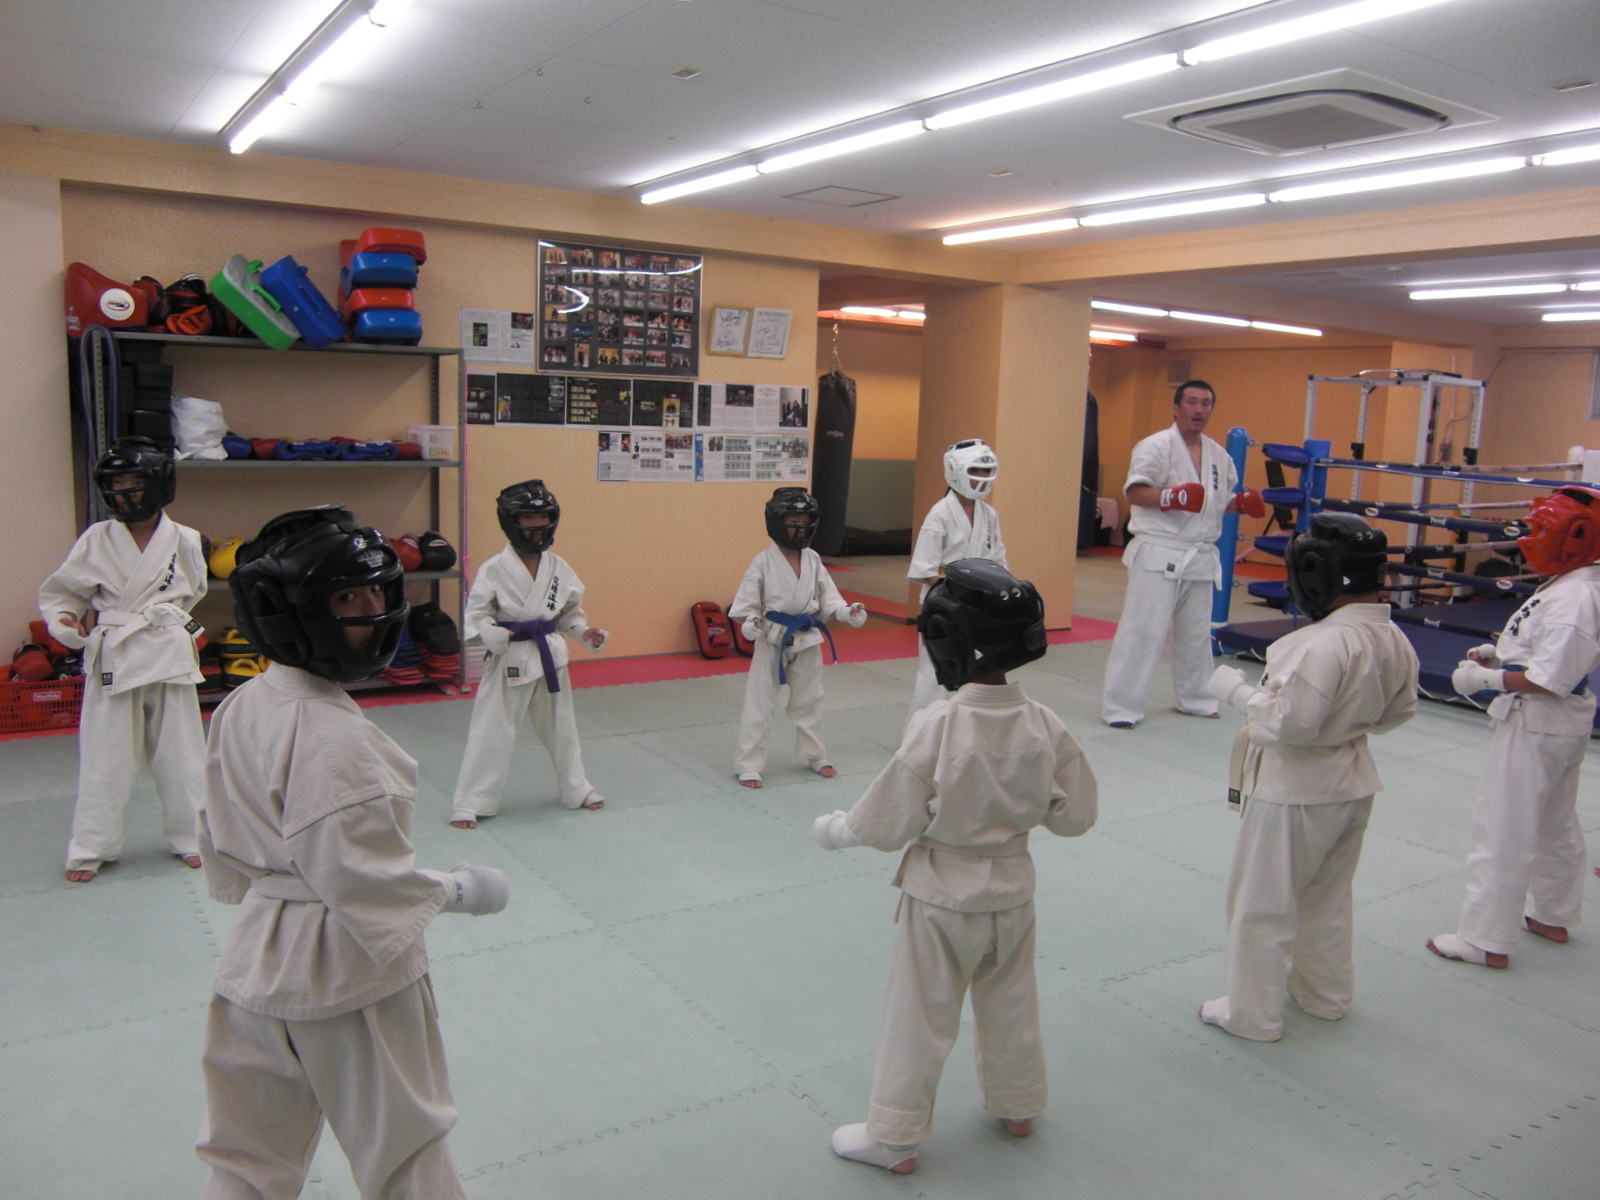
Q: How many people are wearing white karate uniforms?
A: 9